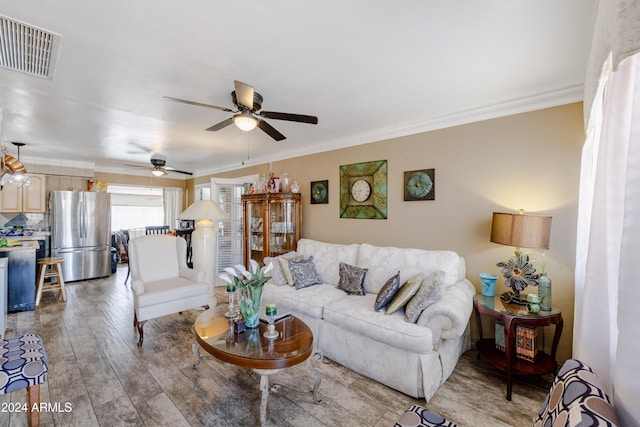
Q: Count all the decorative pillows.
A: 7